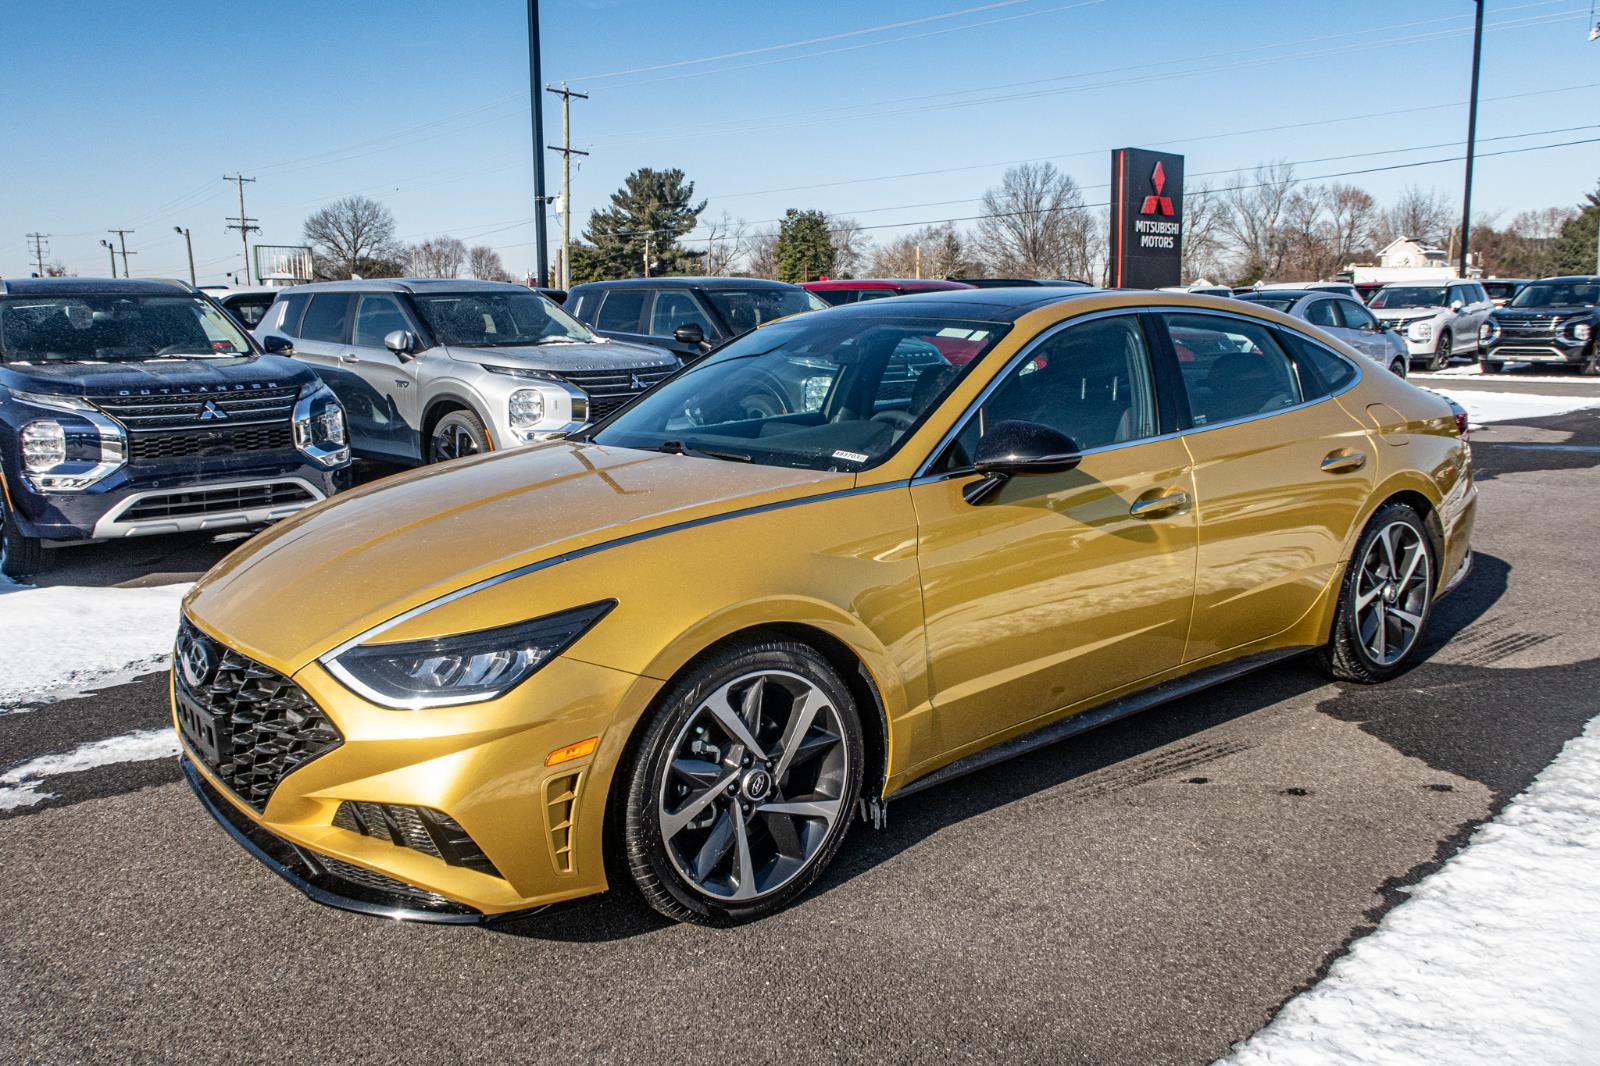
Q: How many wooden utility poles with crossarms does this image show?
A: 4